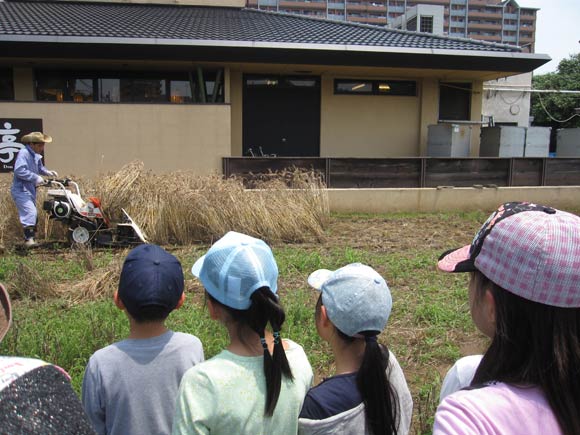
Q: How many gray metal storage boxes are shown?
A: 4